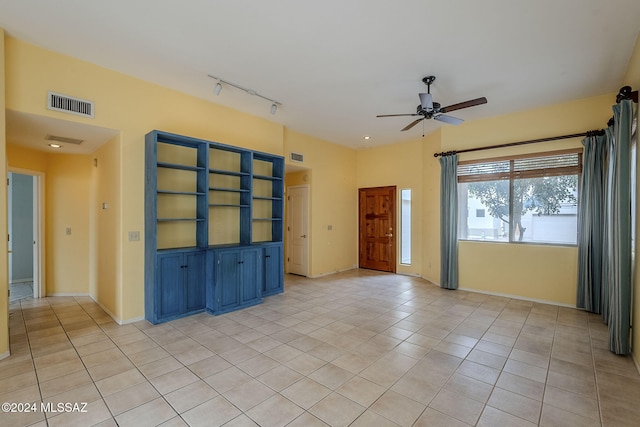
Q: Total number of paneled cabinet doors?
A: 6